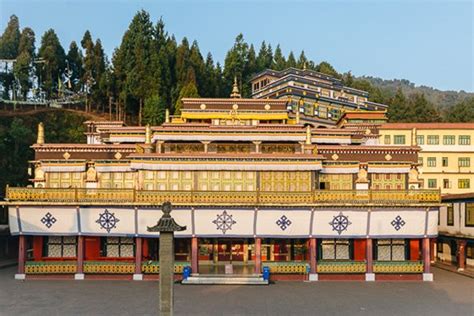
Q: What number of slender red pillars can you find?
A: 8